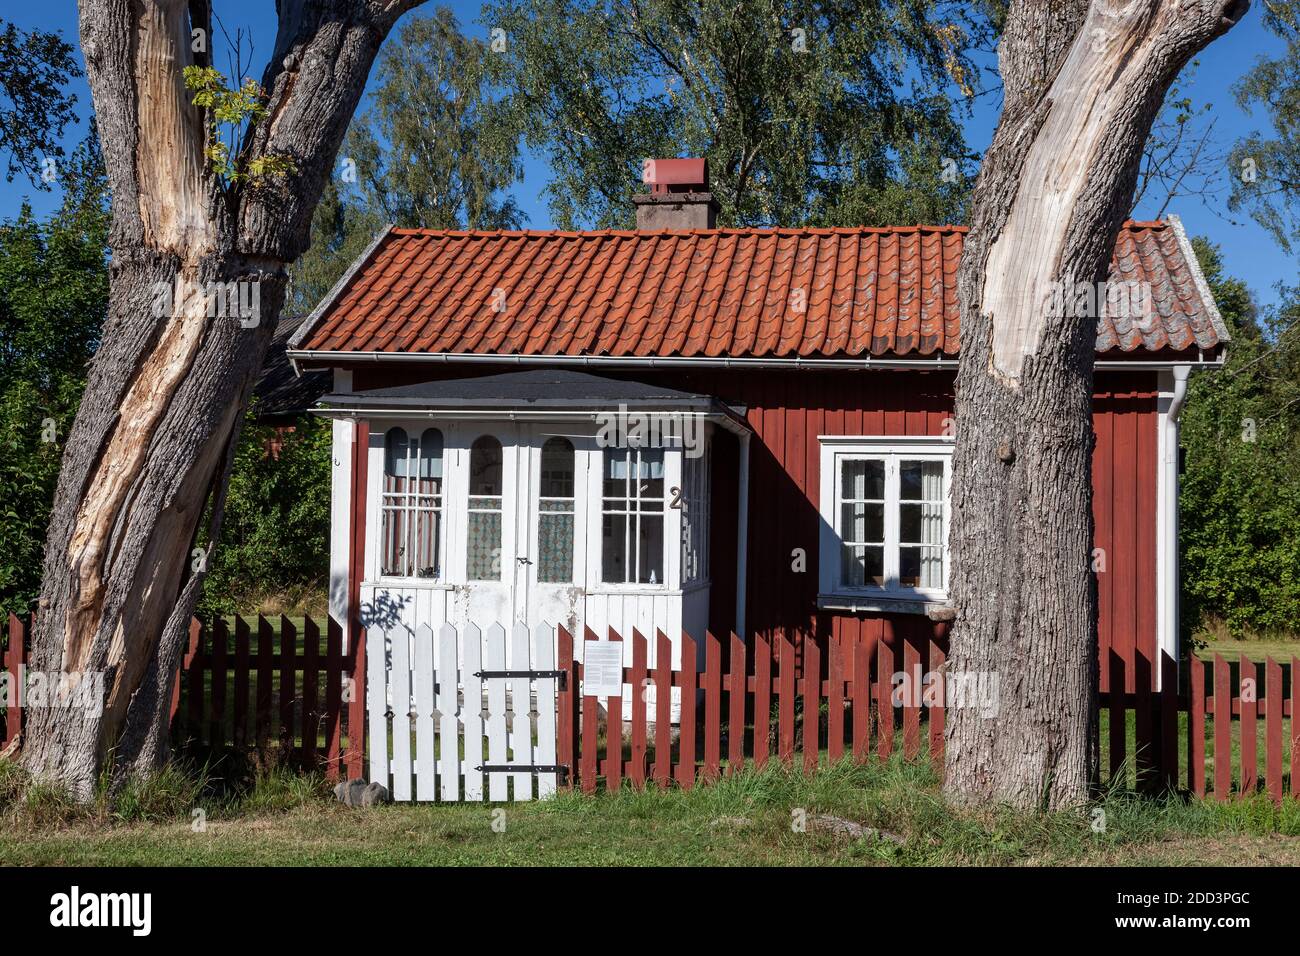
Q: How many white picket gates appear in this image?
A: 1